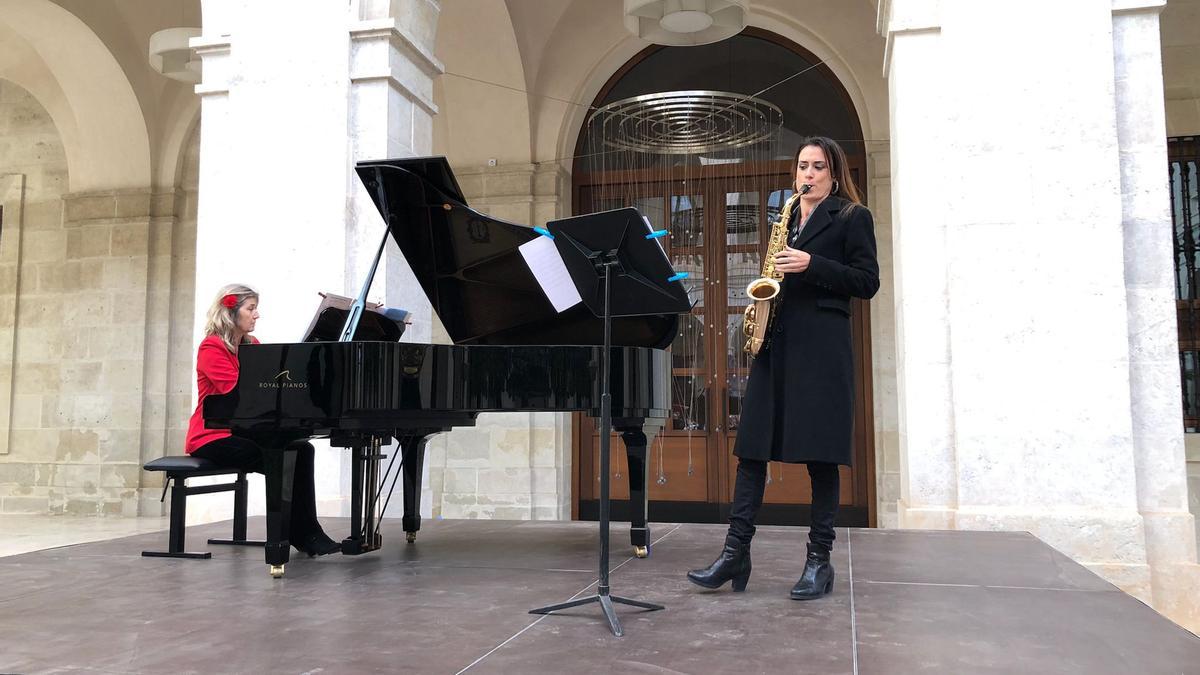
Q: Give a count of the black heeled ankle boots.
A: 2